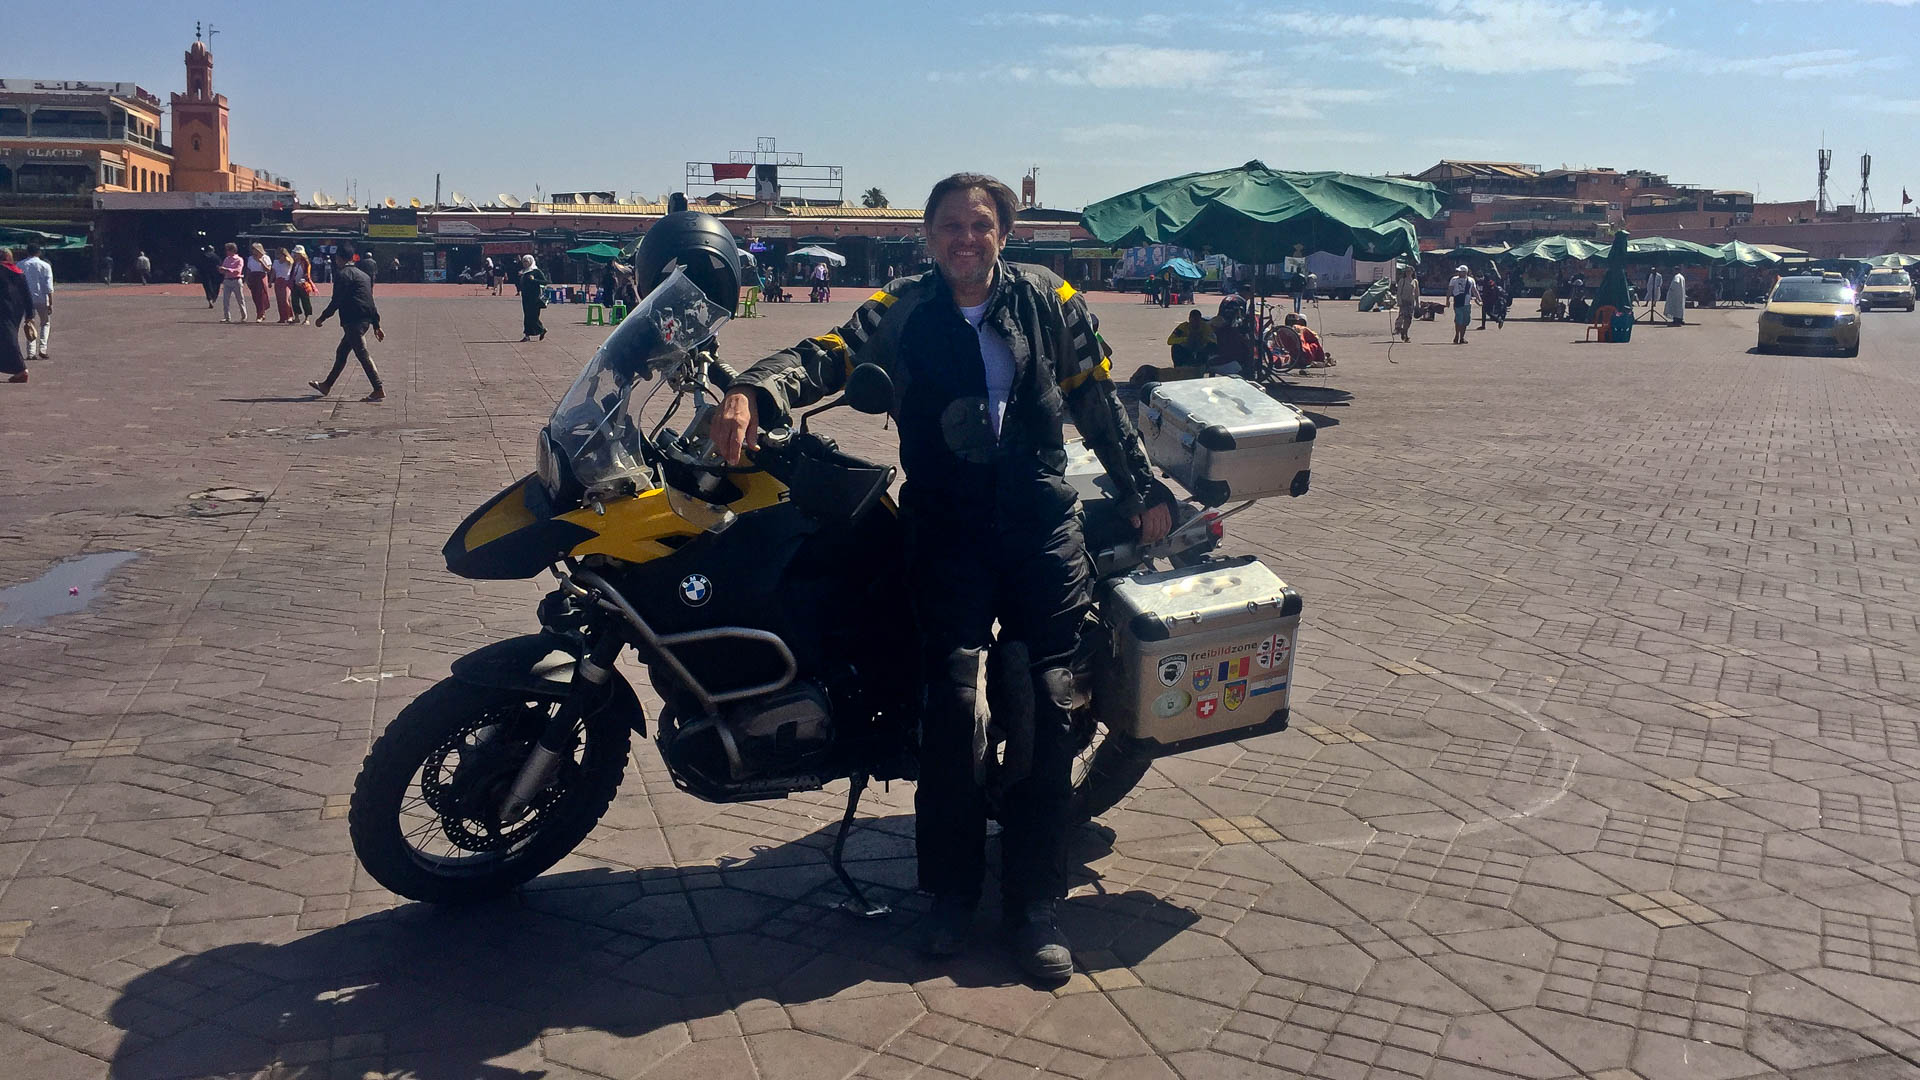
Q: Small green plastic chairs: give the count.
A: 3